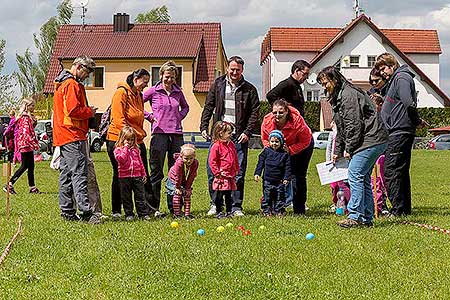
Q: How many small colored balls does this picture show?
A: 8